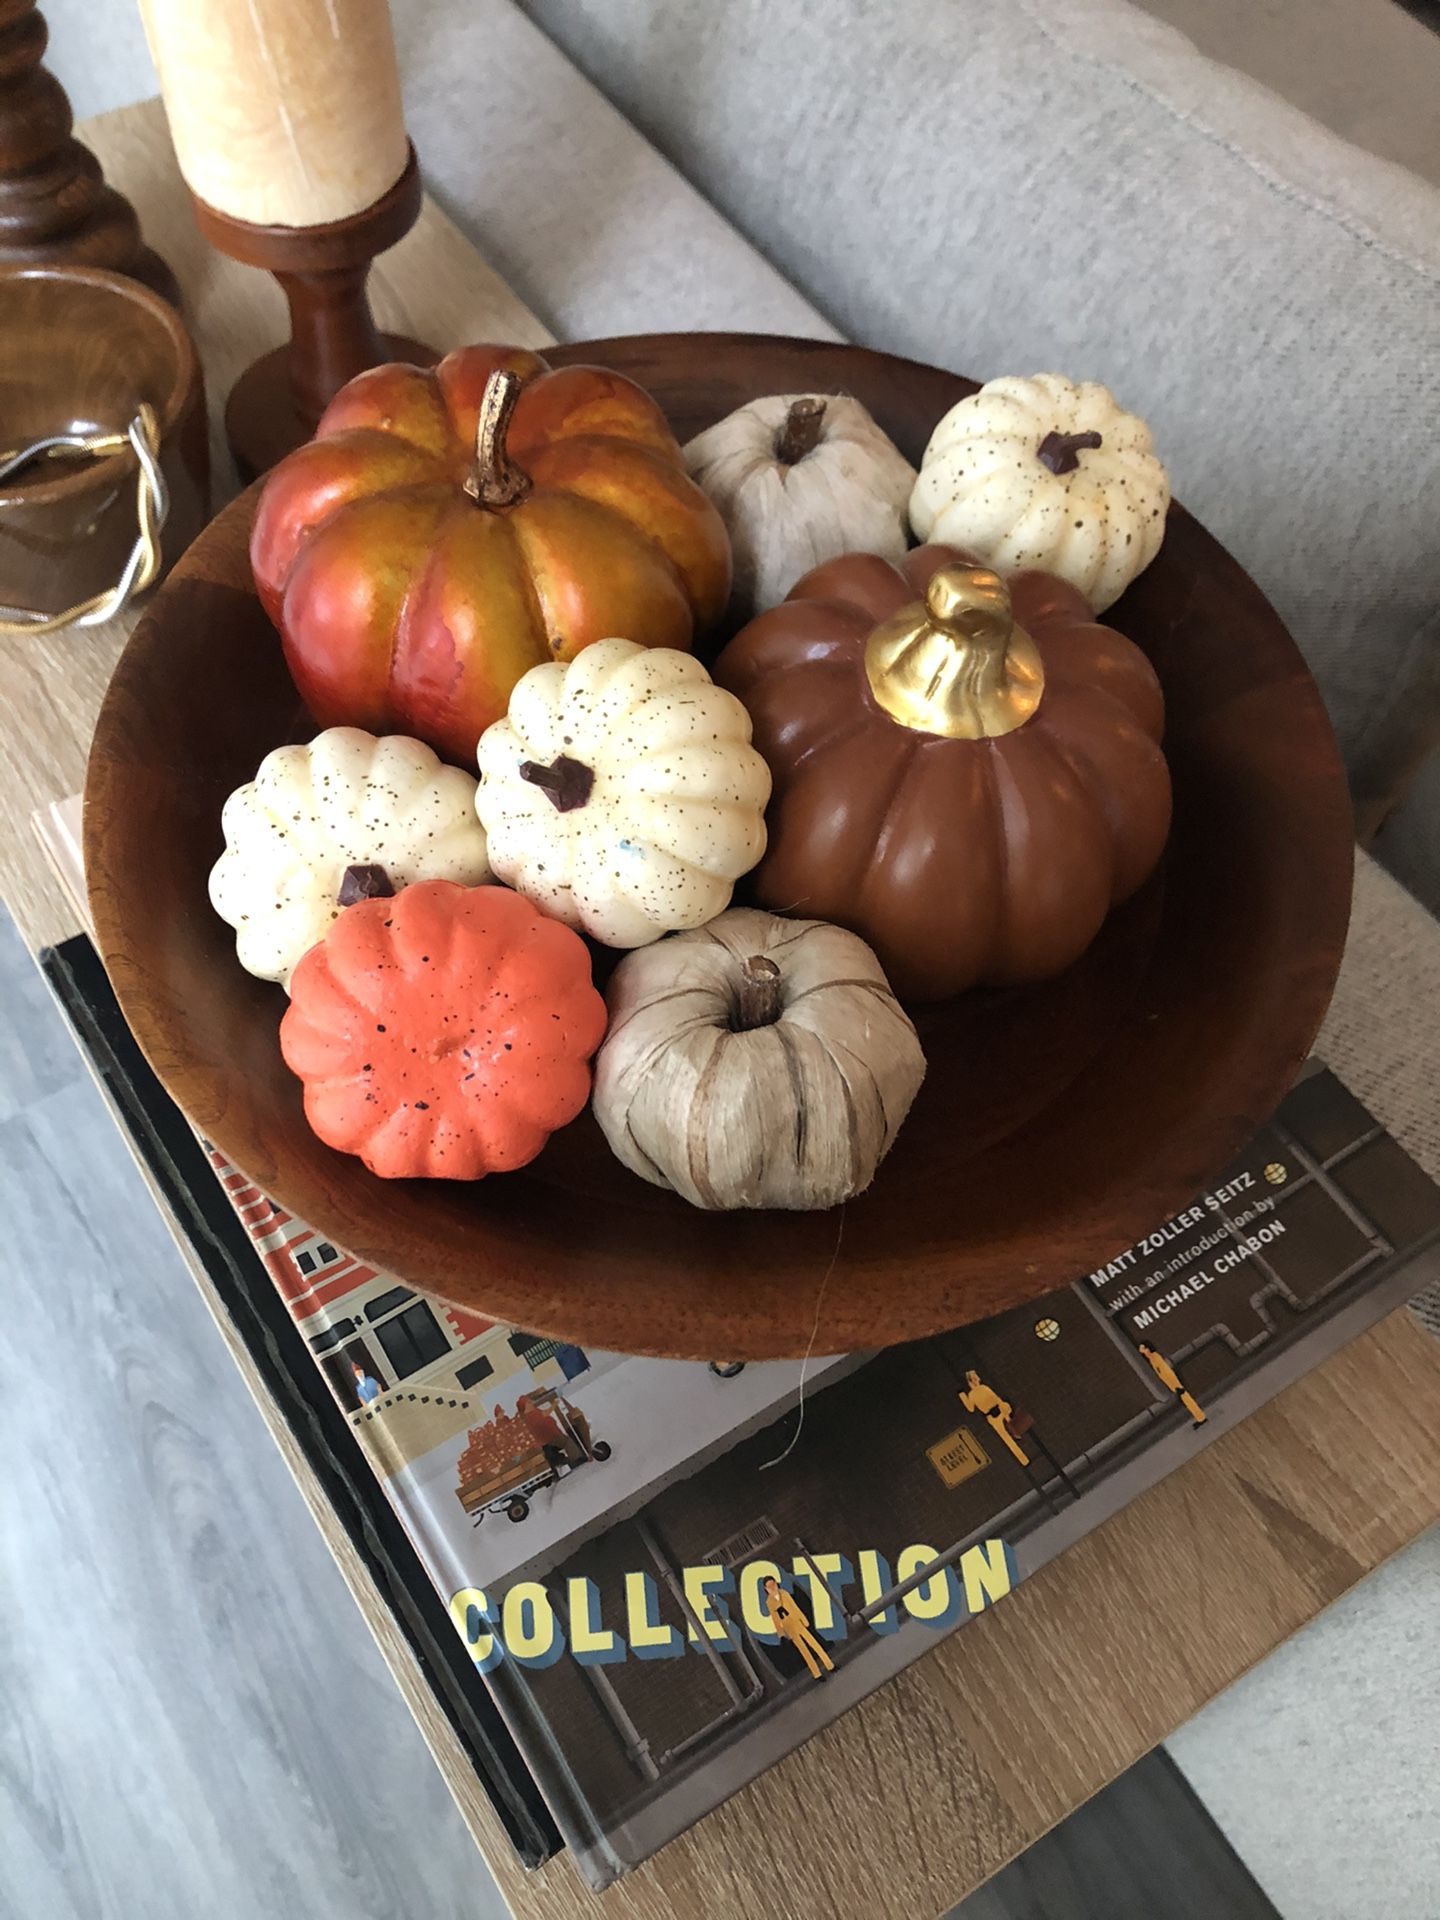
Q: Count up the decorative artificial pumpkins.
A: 8